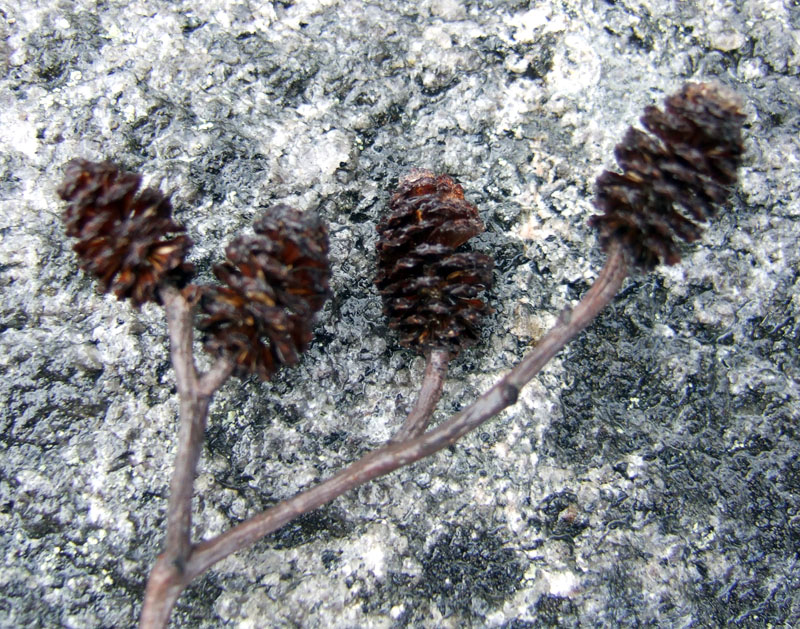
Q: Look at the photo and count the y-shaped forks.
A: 3